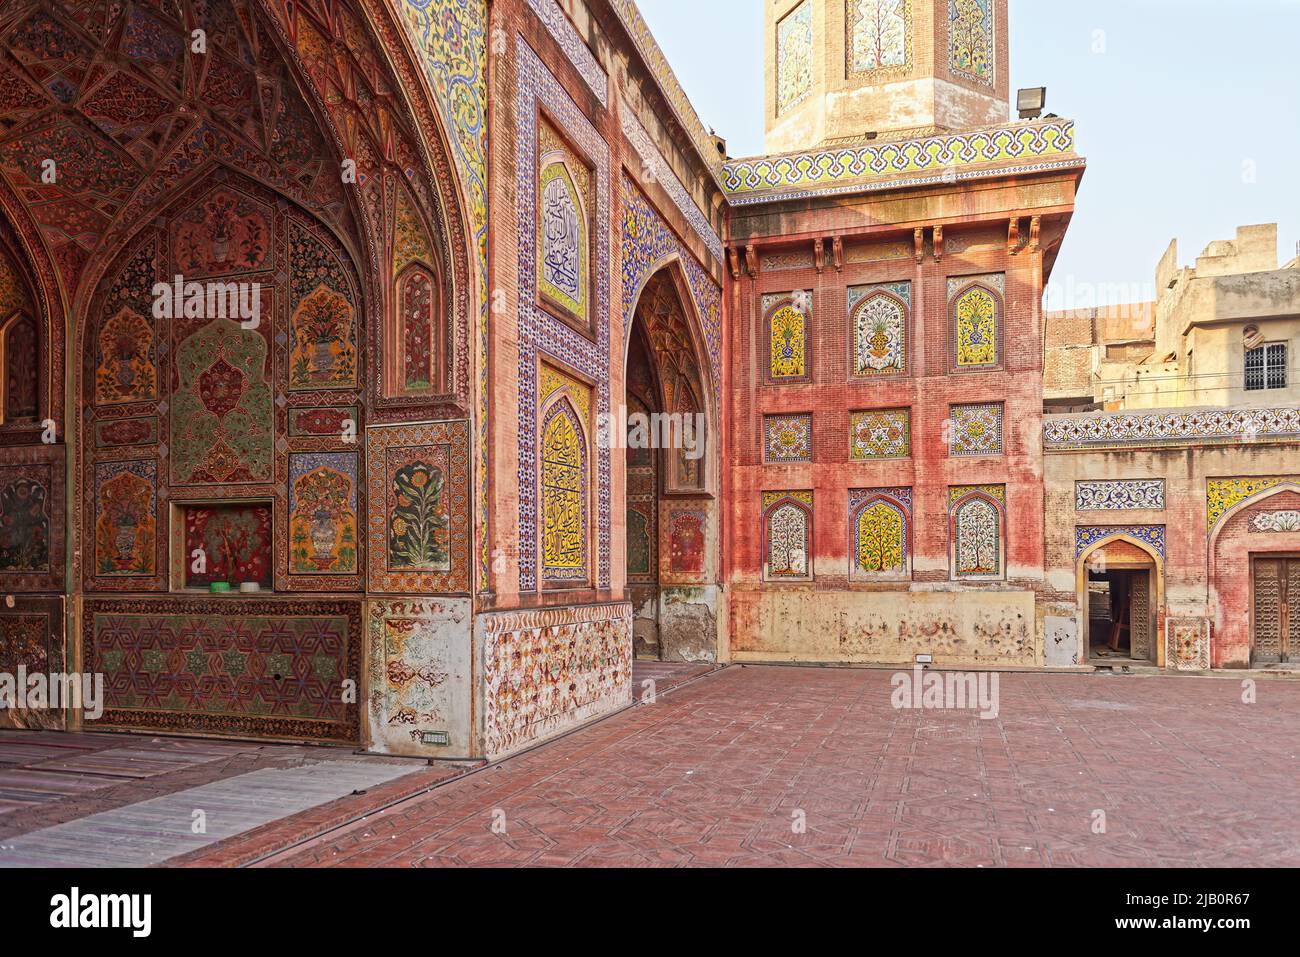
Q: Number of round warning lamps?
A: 0